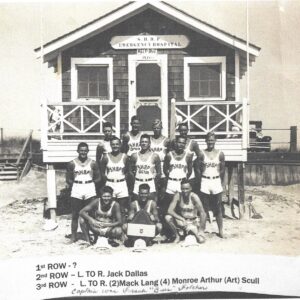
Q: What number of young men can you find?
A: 12